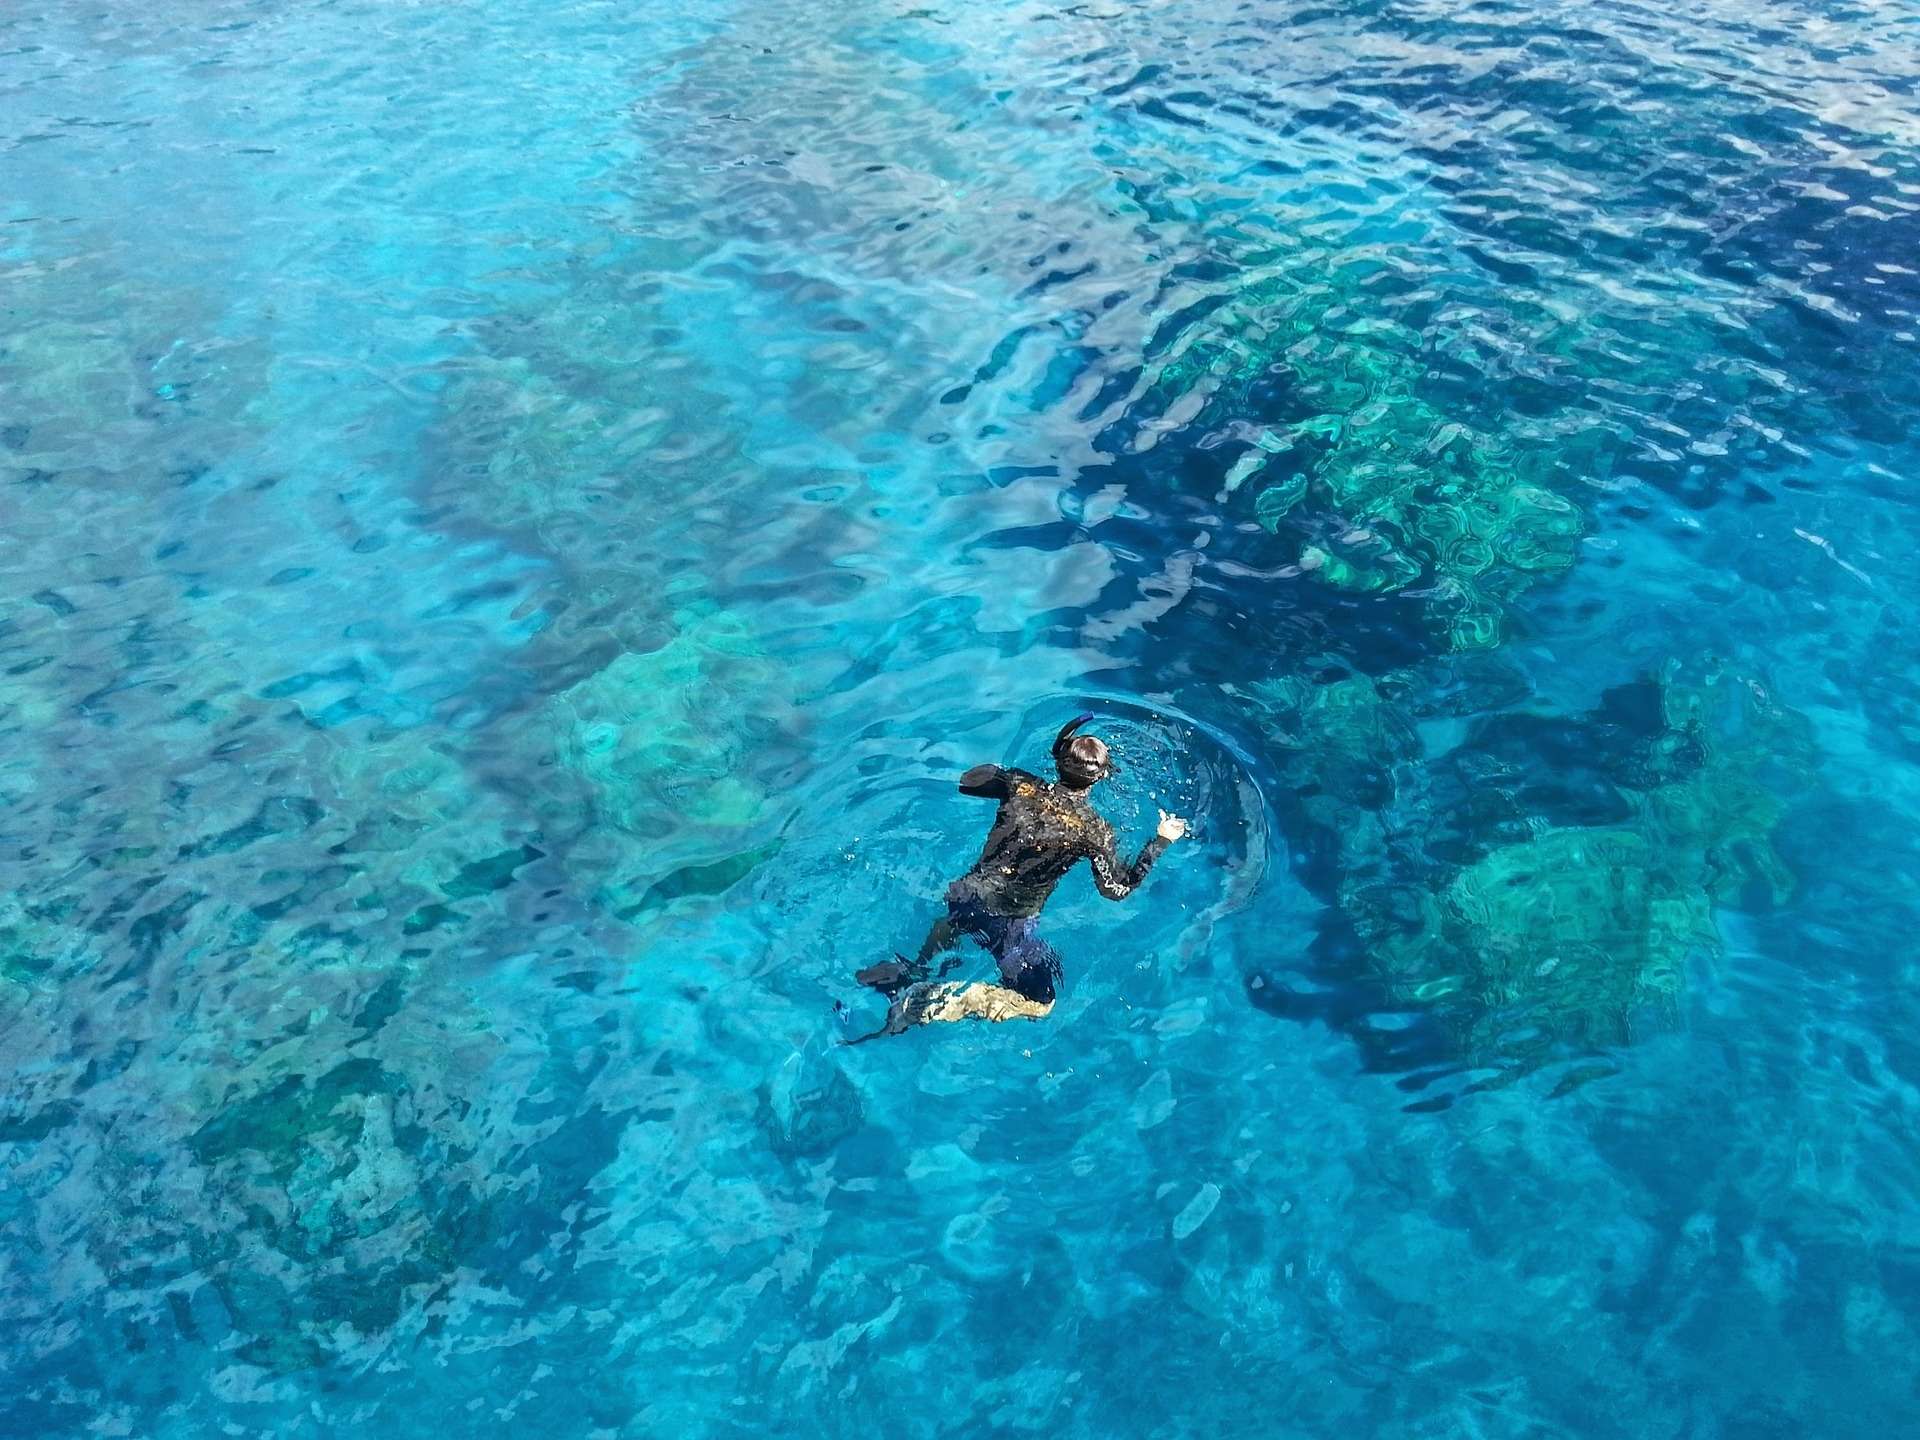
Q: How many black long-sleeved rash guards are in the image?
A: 1